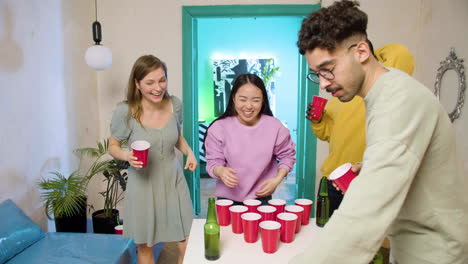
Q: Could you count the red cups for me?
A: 14